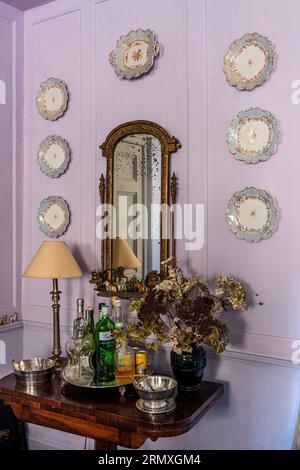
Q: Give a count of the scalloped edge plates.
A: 7